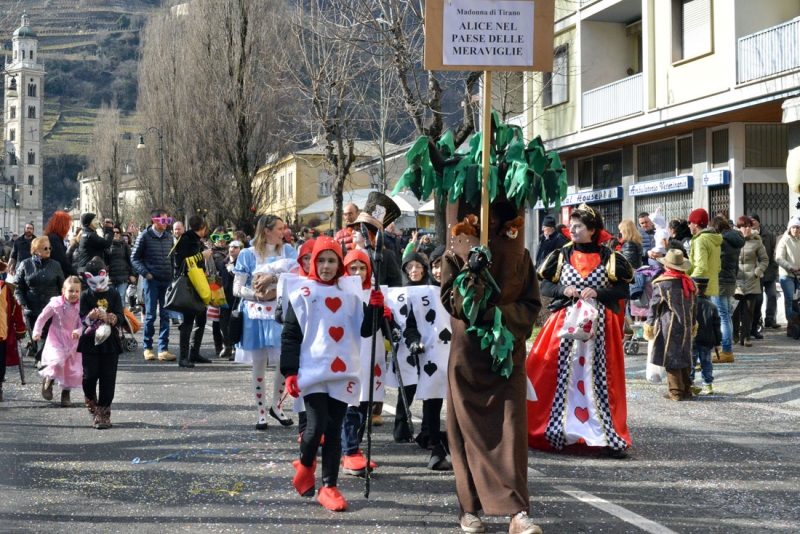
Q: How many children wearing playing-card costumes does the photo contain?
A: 5